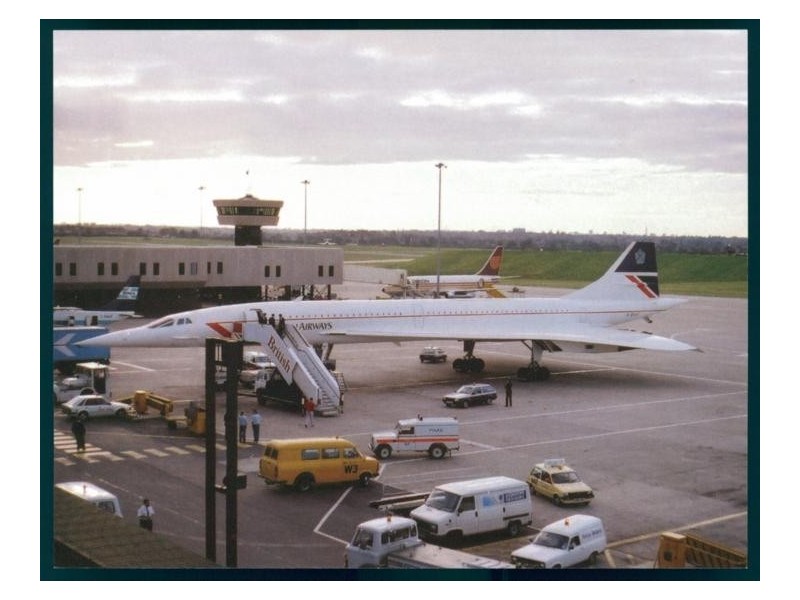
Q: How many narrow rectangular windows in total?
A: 14